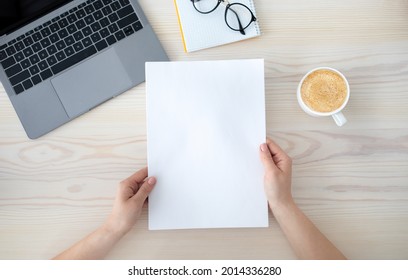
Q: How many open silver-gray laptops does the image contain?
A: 1